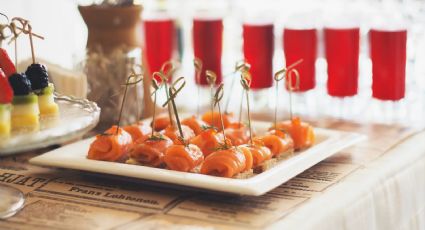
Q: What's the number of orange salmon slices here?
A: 14